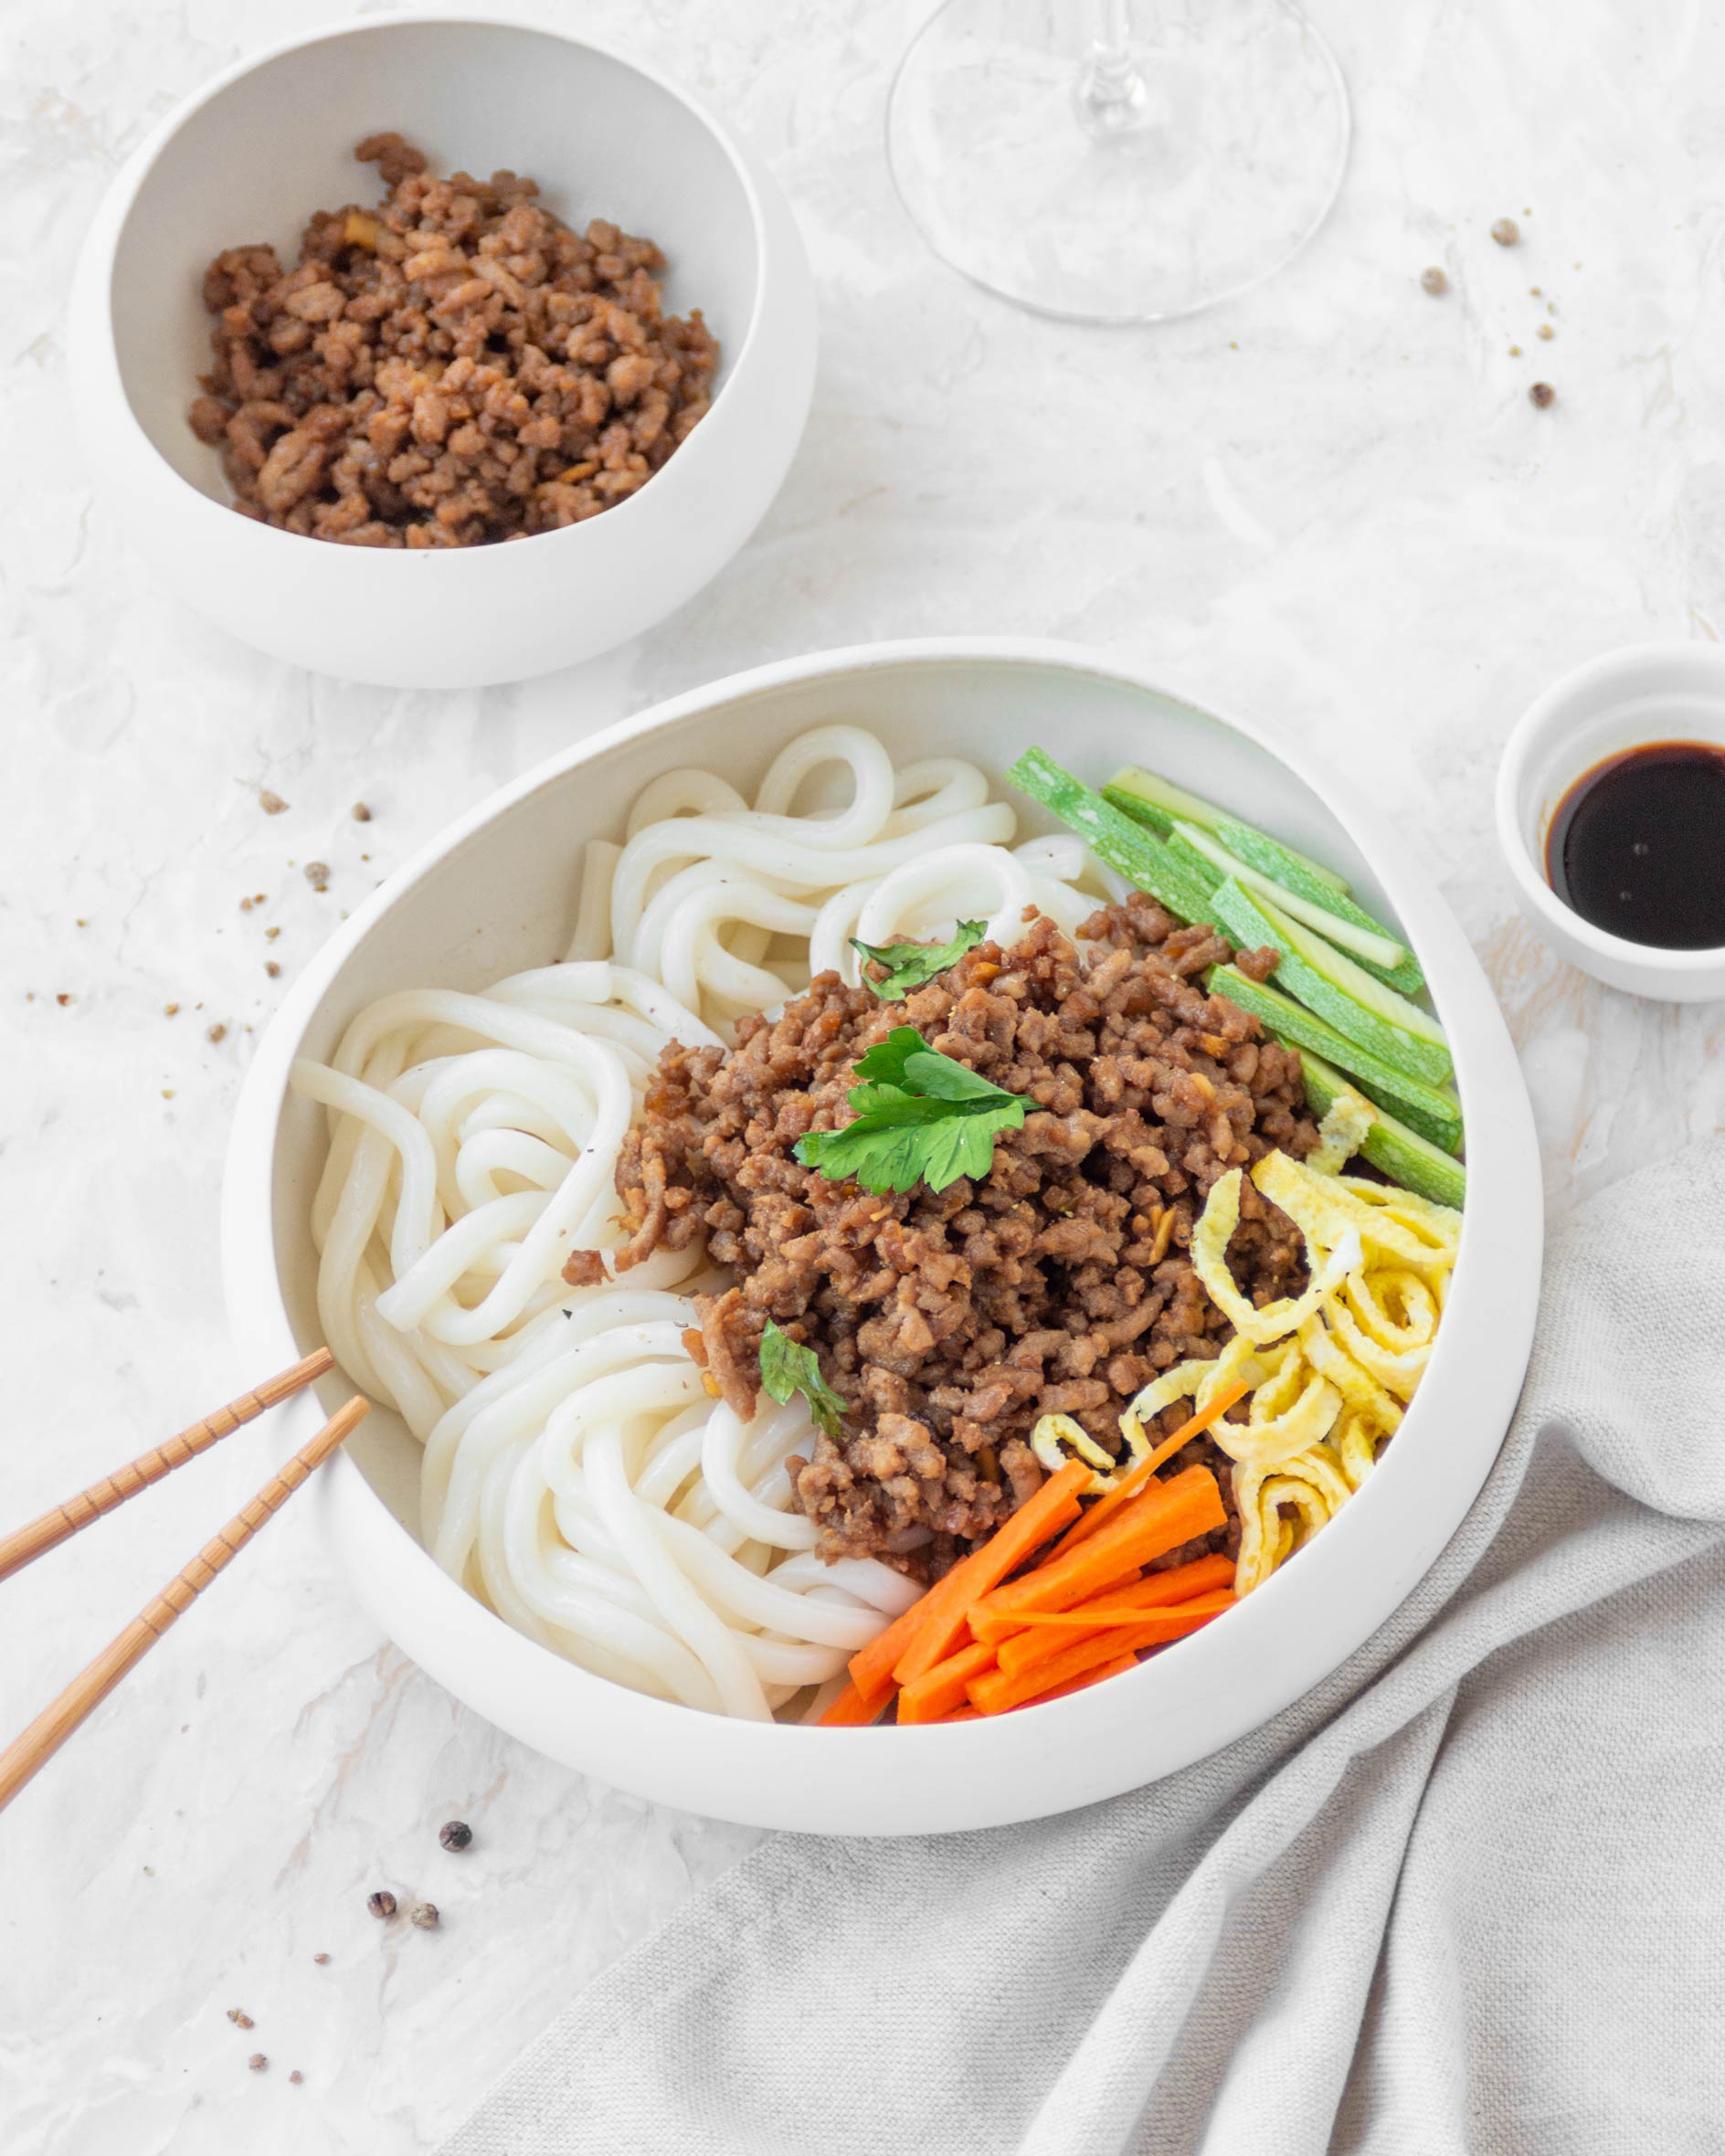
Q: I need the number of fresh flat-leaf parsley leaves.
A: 3